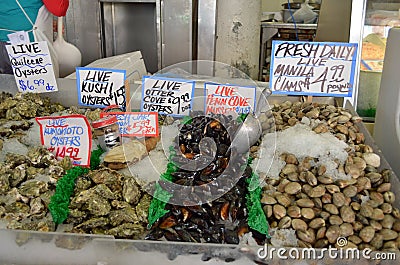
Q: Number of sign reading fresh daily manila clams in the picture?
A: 1